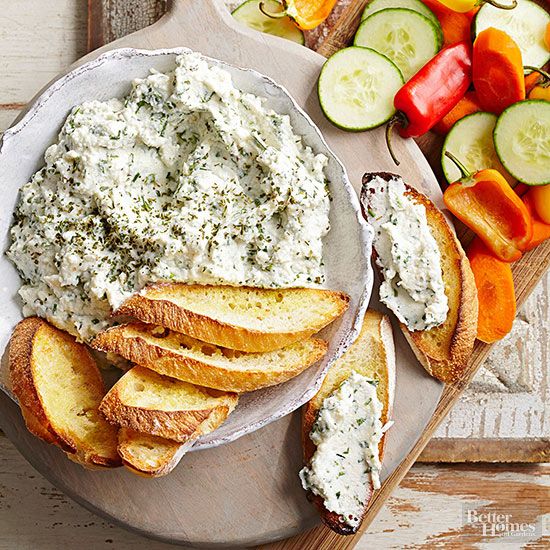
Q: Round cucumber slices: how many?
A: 7